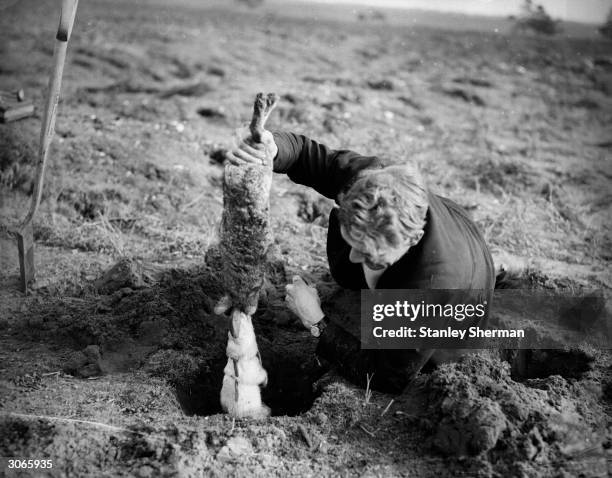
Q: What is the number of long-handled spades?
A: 1